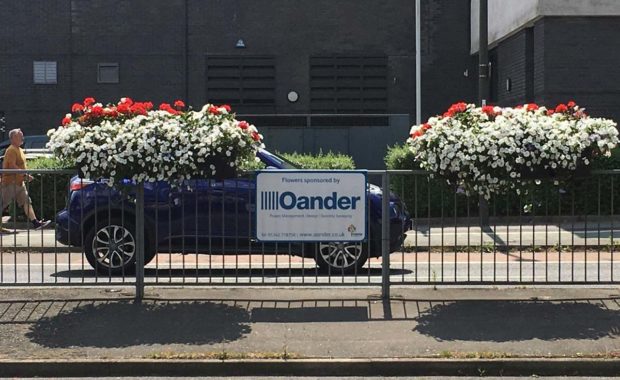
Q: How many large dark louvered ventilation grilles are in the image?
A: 2